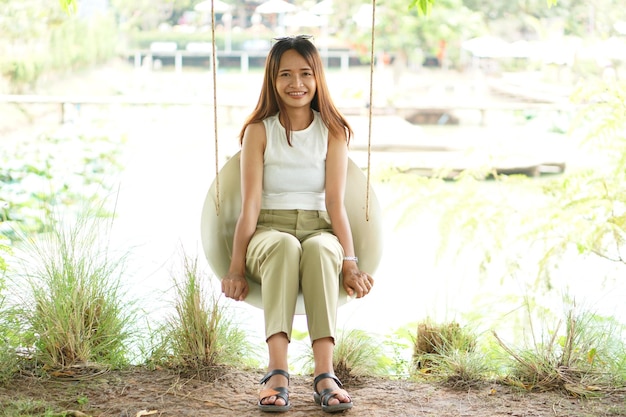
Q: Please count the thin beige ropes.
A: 2